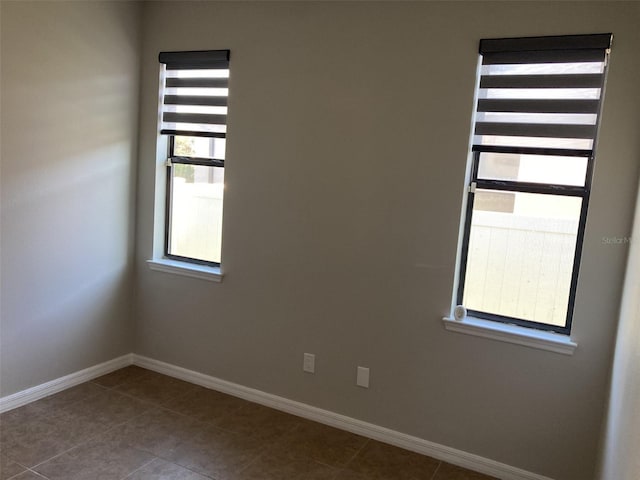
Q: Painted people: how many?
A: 0